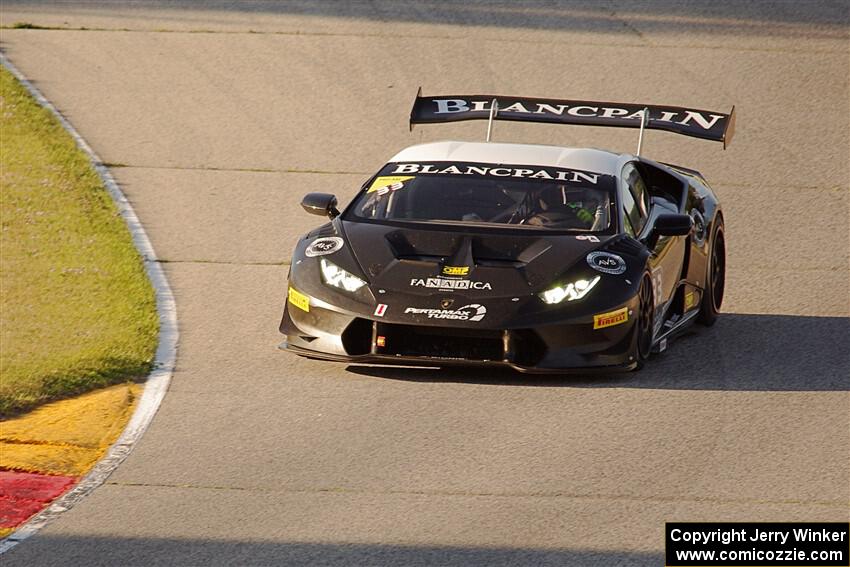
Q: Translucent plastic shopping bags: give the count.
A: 0